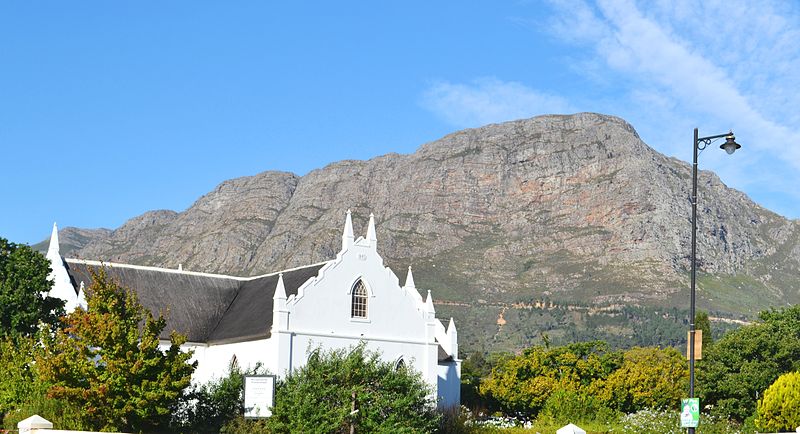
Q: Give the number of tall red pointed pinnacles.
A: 0